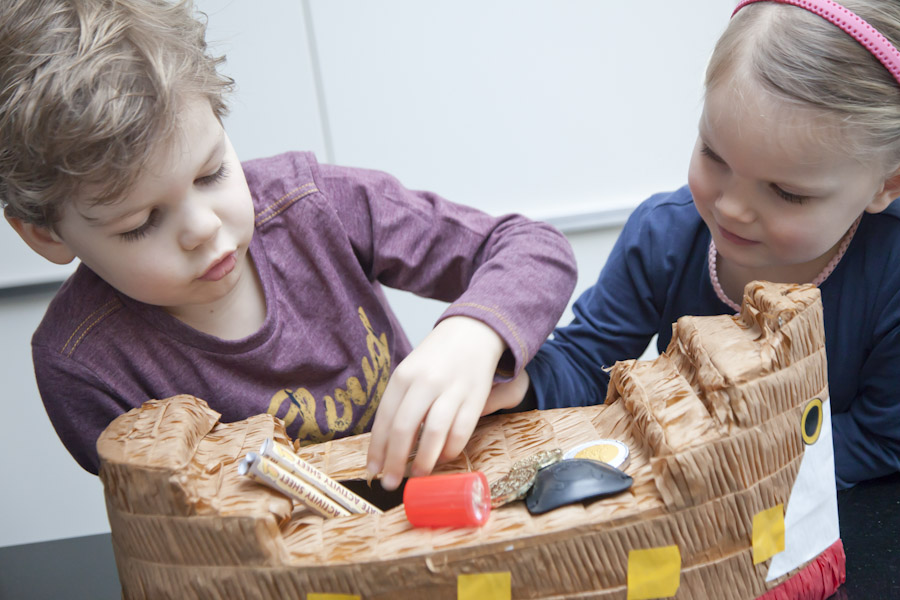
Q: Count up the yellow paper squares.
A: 4